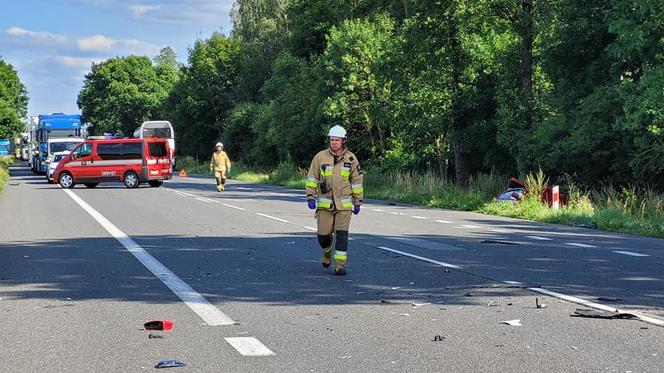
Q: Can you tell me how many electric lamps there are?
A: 0